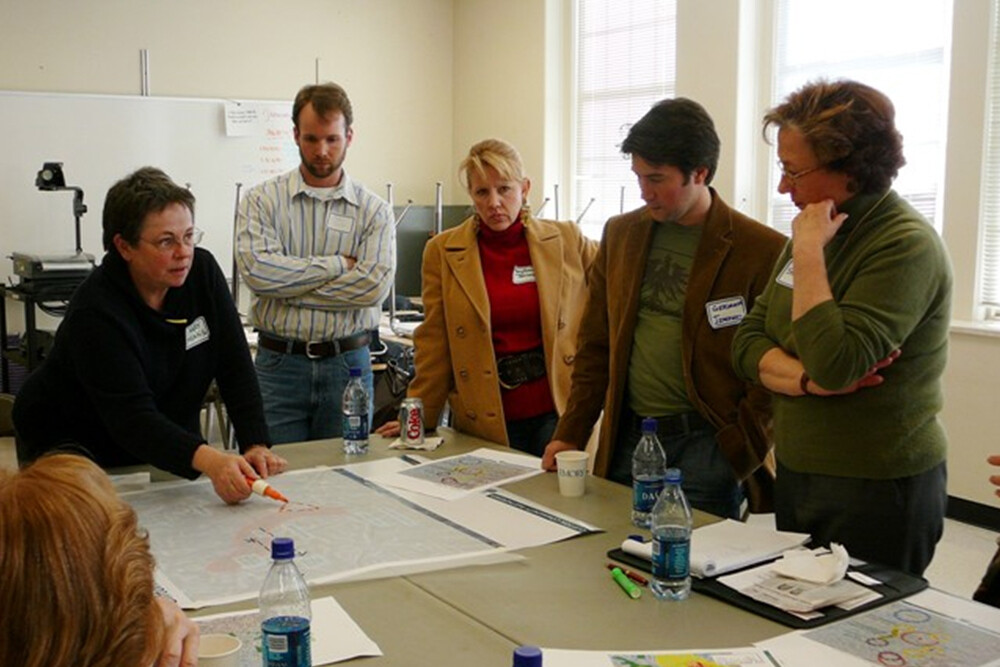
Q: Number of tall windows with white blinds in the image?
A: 3